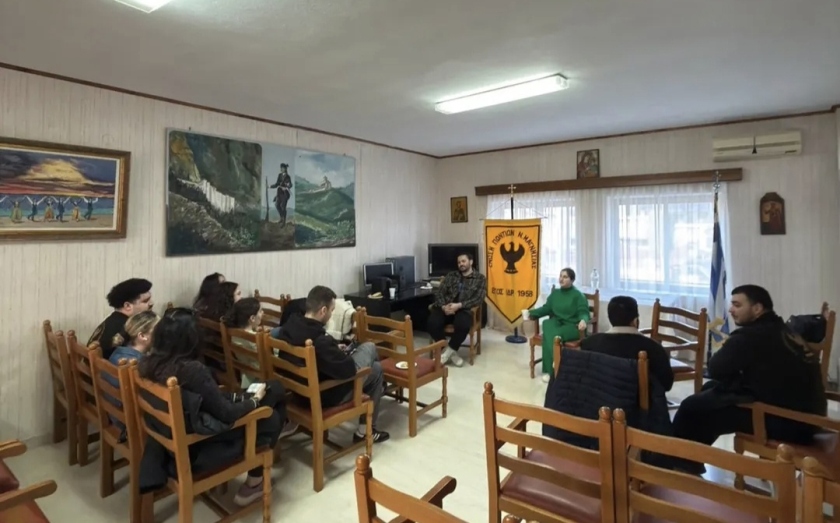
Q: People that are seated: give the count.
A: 11